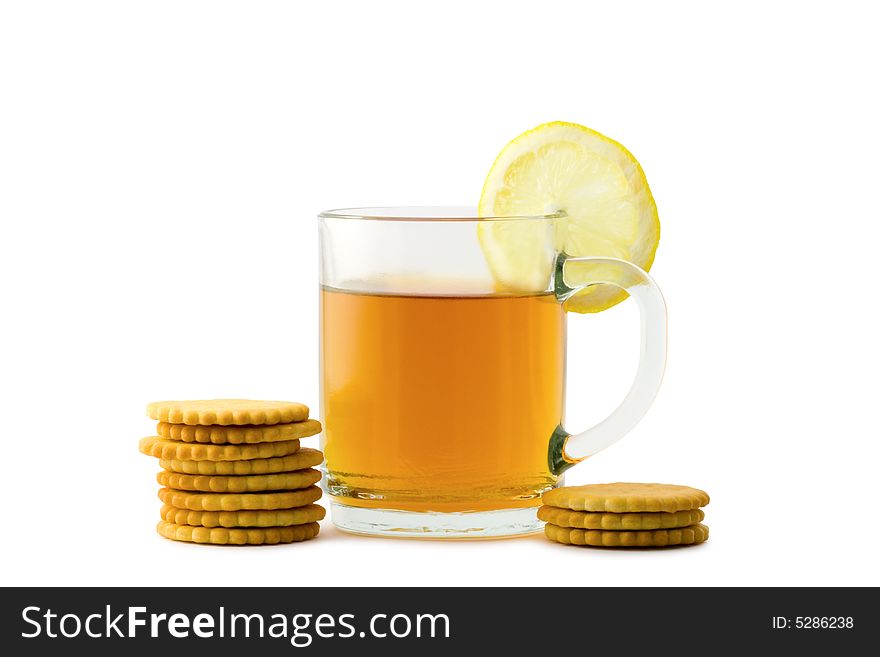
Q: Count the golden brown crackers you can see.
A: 11